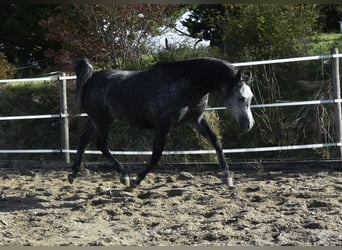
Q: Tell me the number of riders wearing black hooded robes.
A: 0